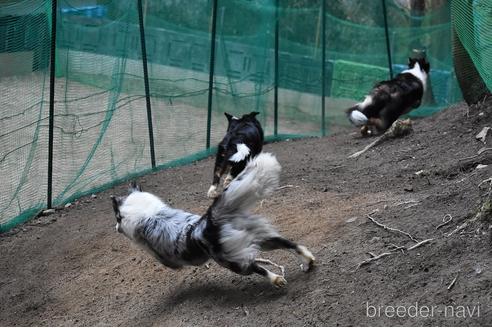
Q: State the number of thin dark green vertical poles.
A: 6